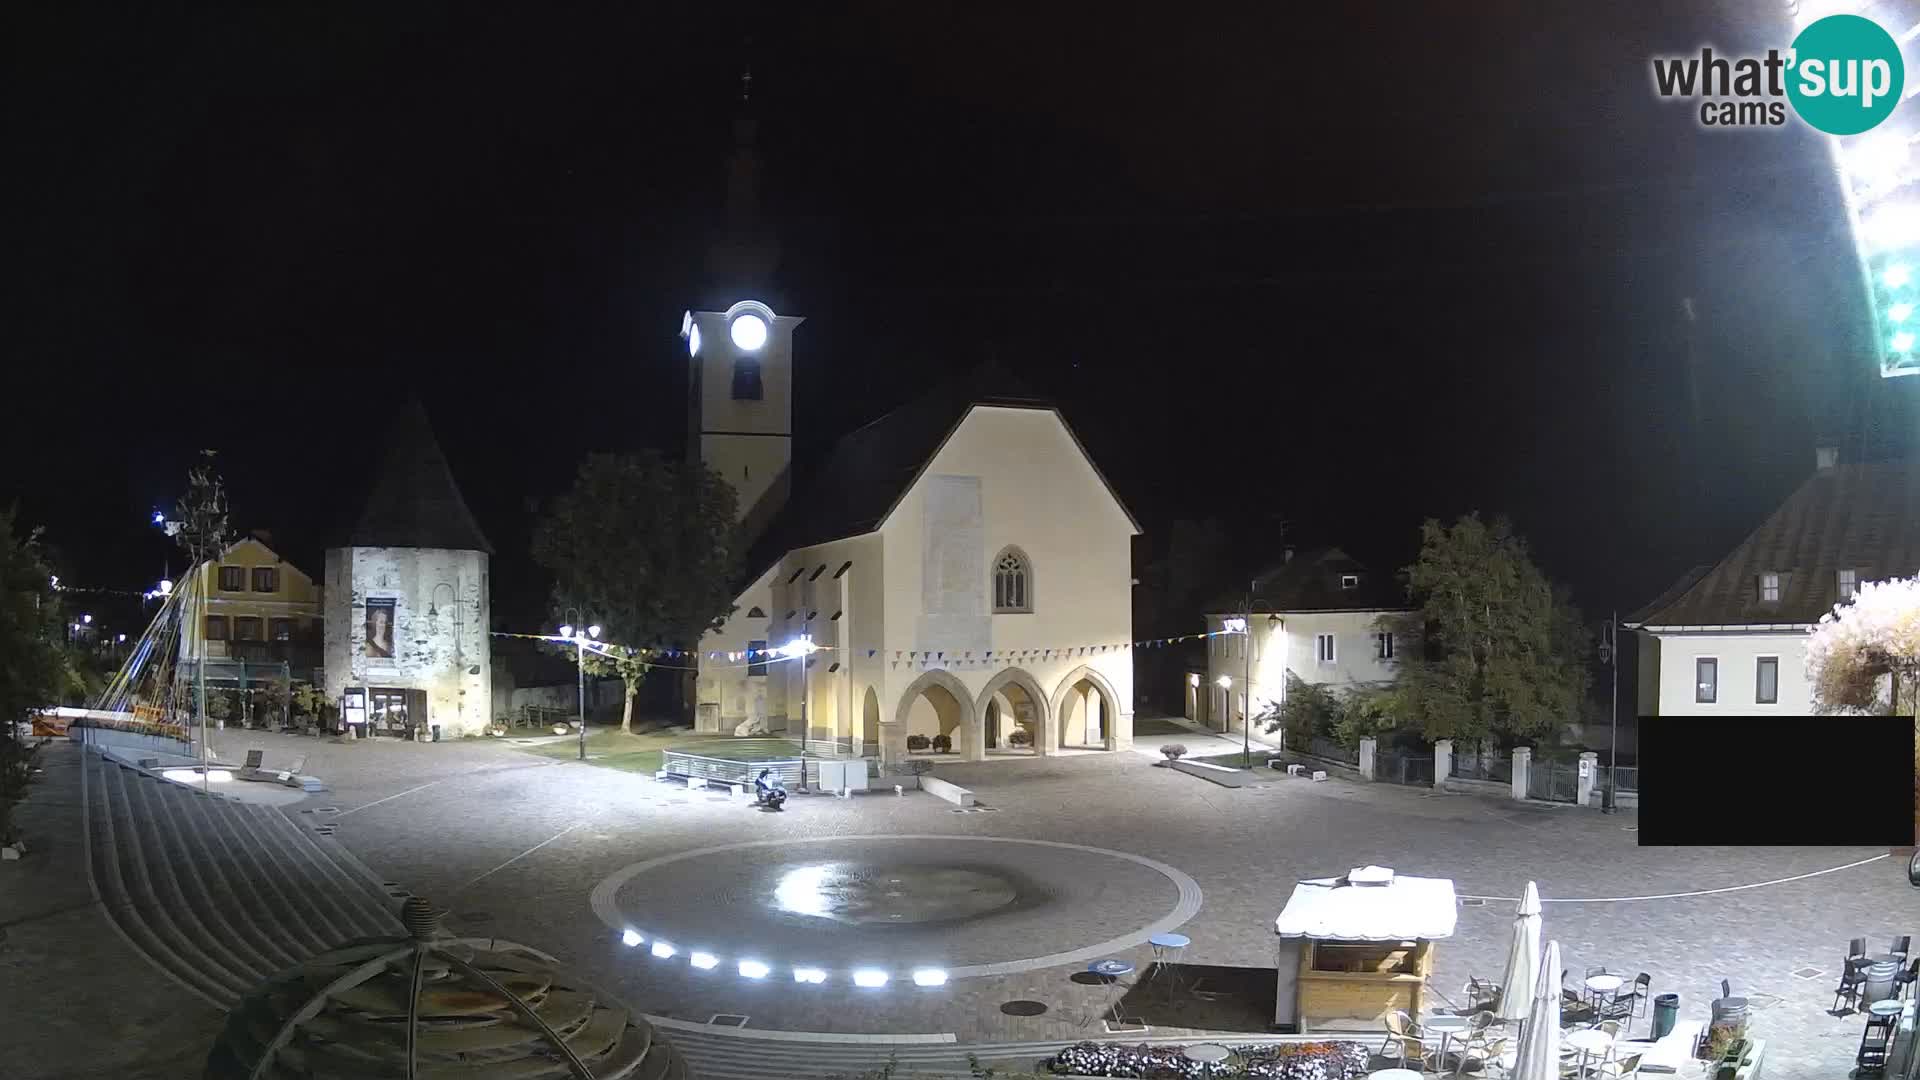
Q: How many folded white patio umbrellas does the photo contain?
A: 2